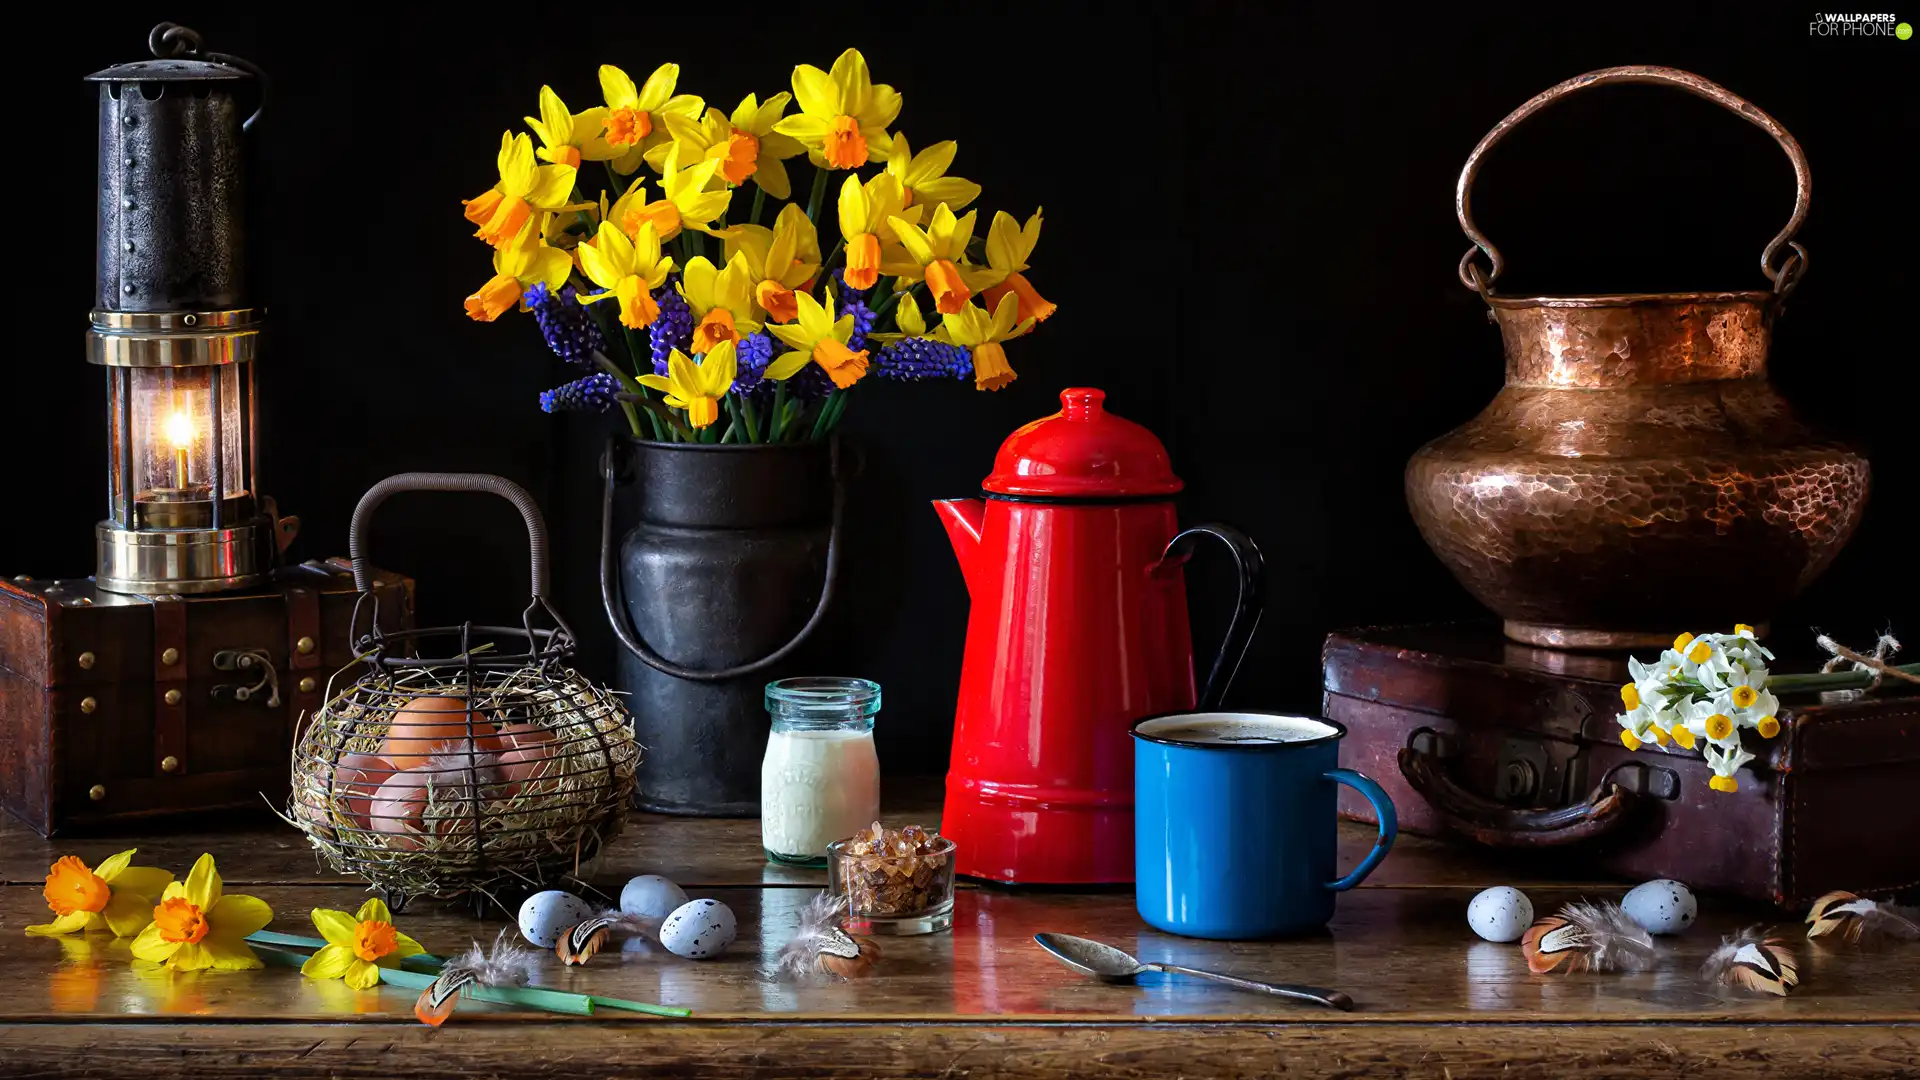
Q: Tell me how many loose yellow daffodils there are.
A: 3